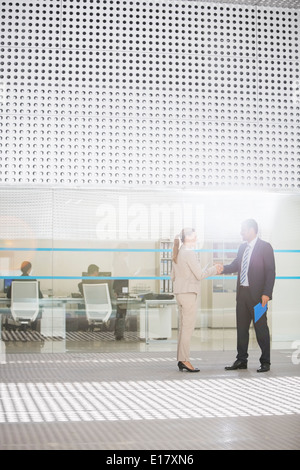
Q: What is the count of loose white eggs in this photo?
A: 0